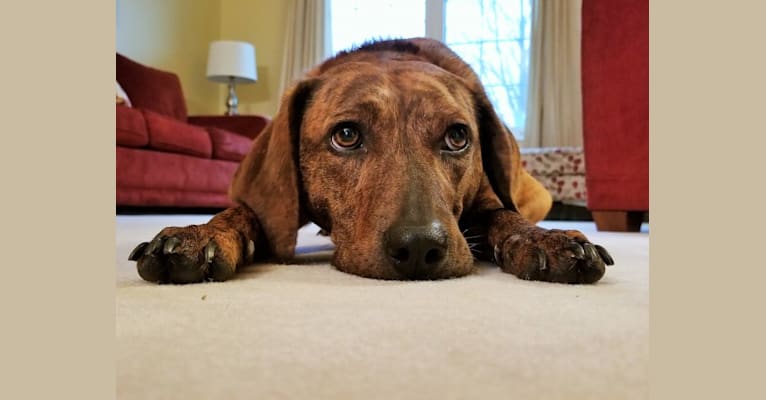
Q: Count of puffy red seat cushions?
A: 3